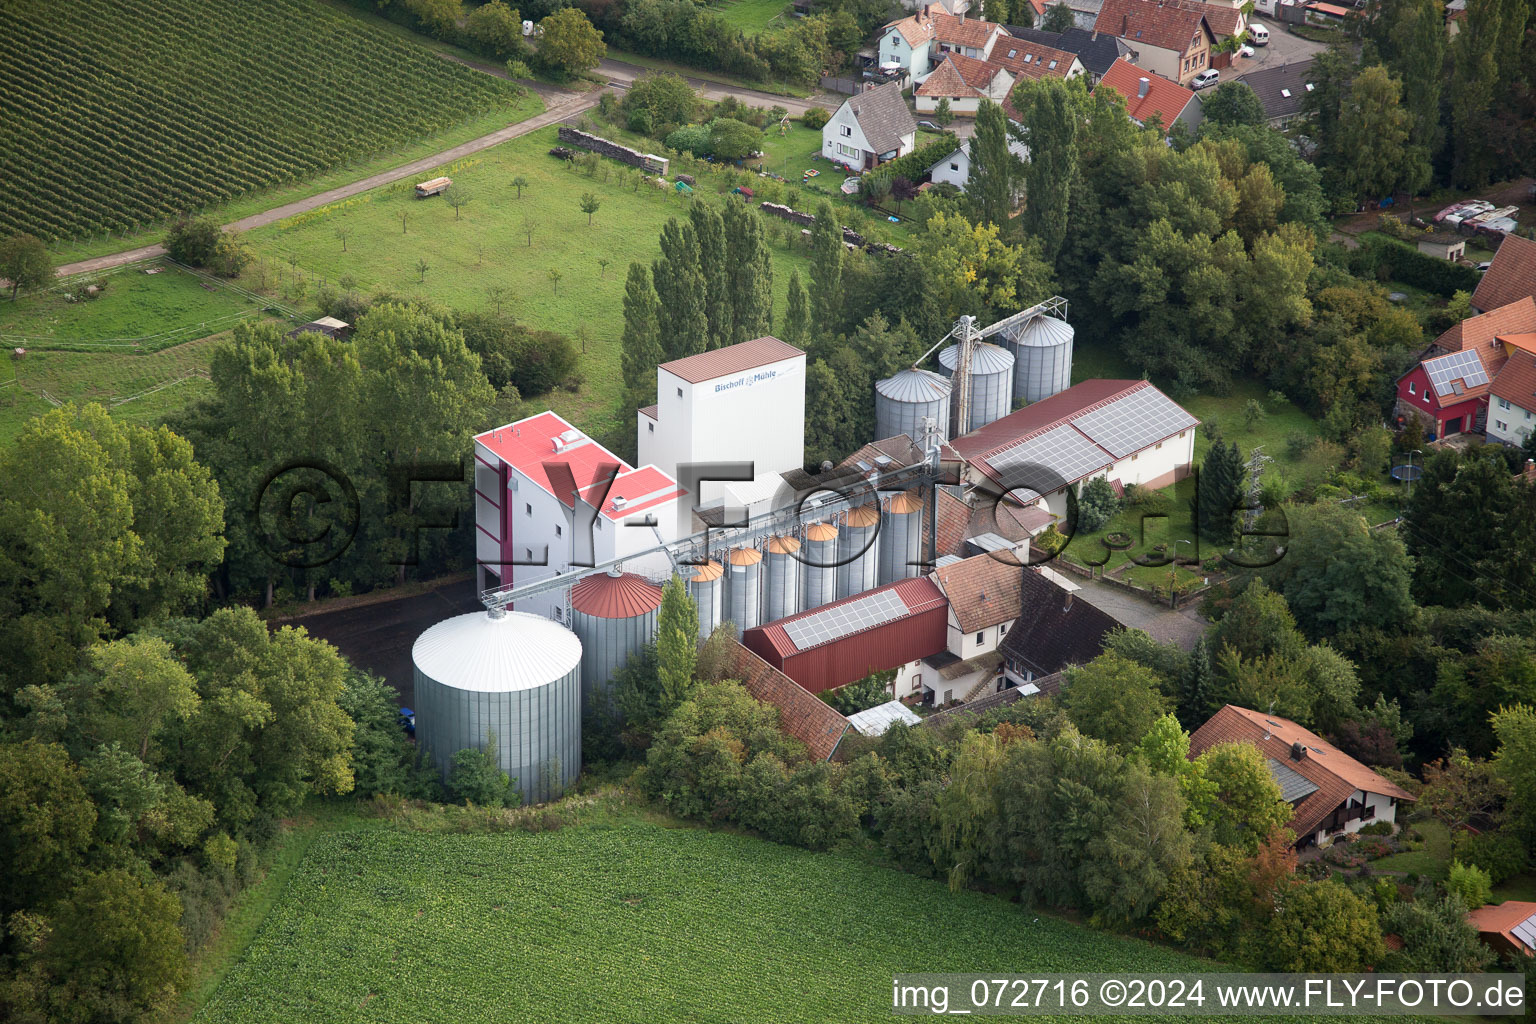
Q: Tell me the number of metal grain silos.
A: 11